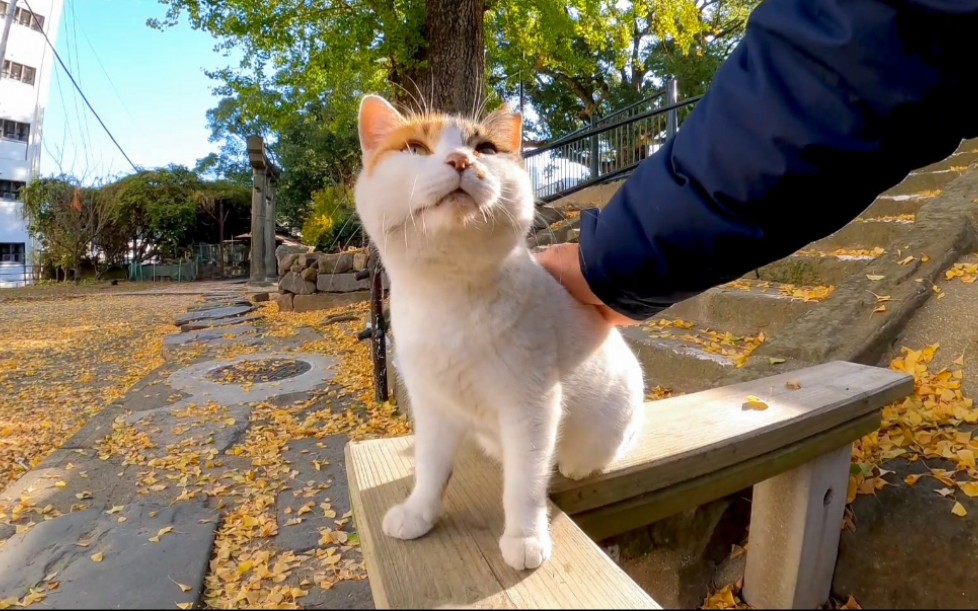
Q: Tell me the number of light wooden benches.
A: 2